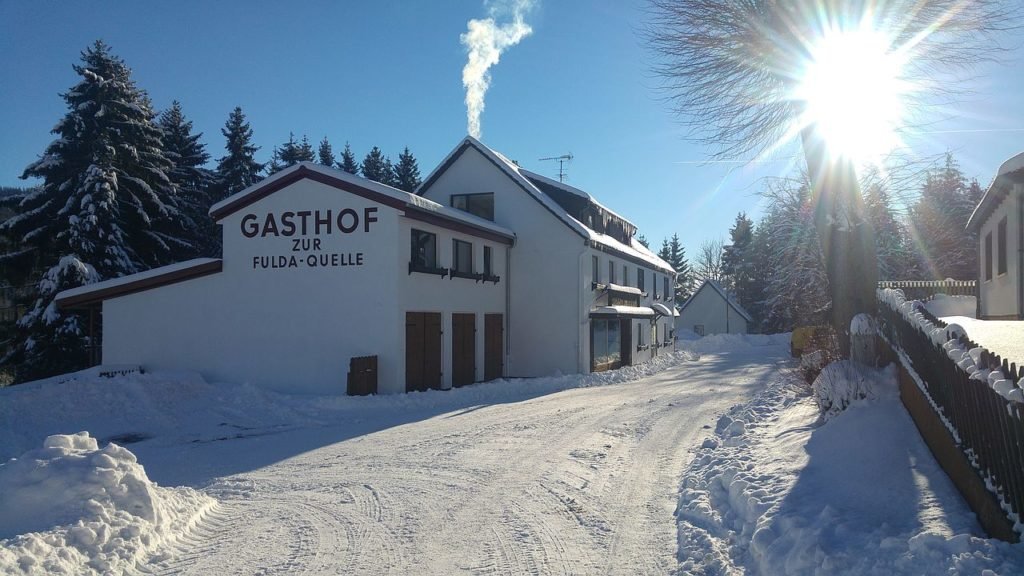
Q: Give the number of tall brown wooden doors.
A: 3